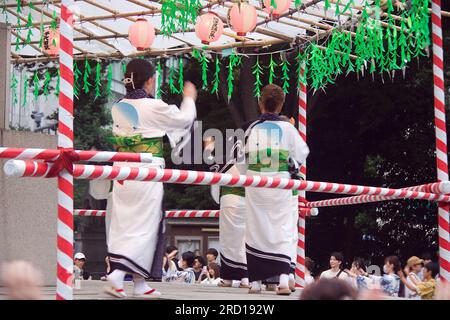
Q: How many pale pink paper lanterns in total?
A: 5